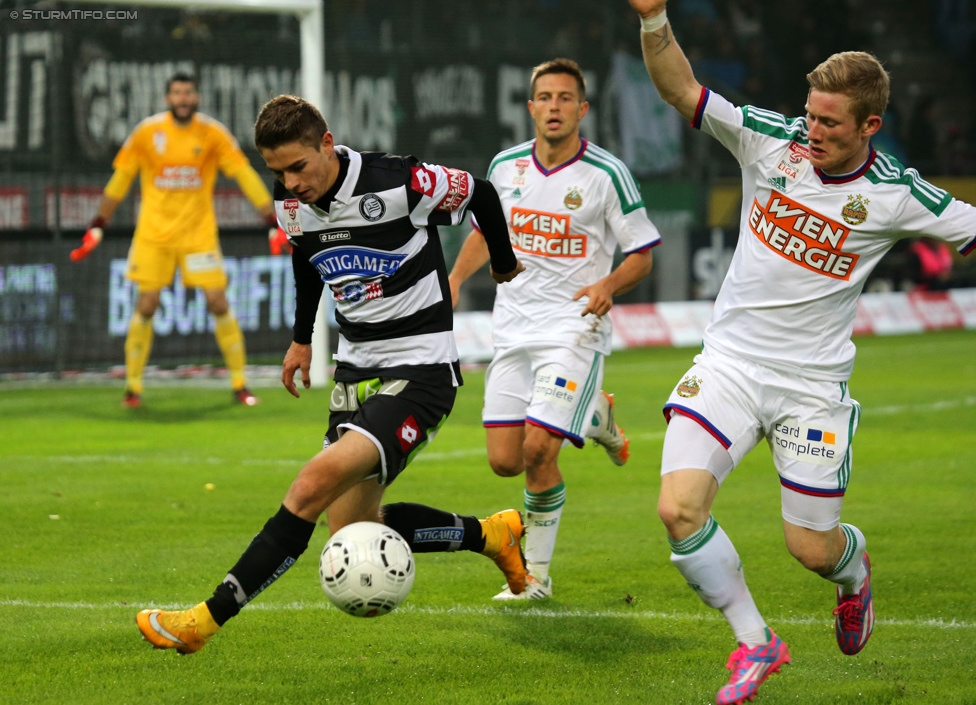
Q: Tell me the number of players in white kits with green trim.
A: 2